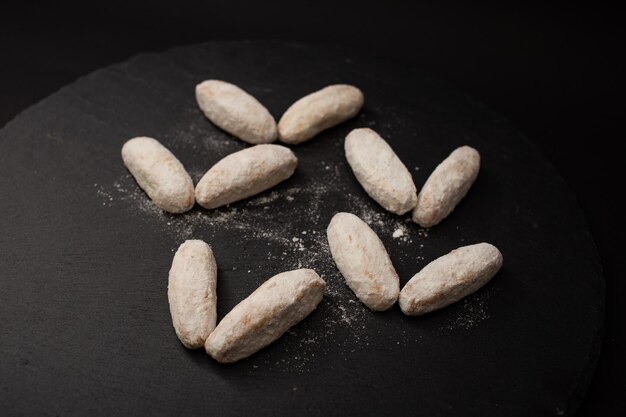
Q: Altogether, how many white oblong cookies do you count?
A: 10